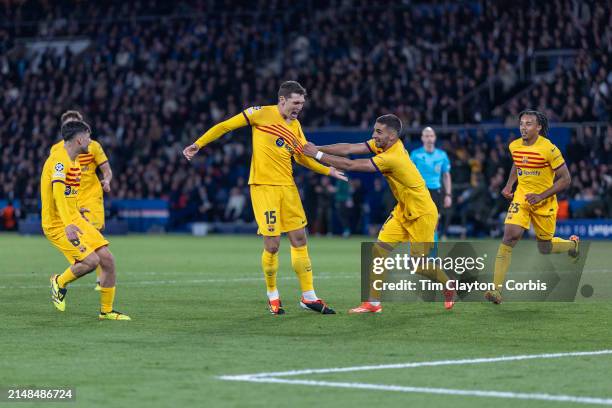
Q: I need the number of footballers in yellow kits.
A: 5